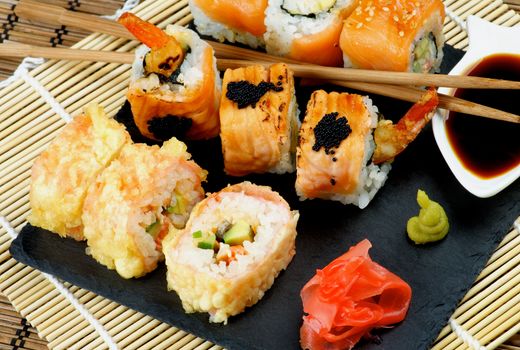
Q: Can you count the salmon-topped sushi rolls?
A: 6